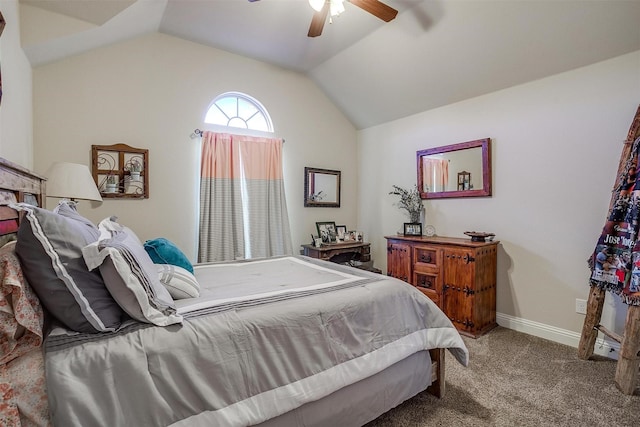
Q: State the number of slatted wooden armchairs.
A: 0